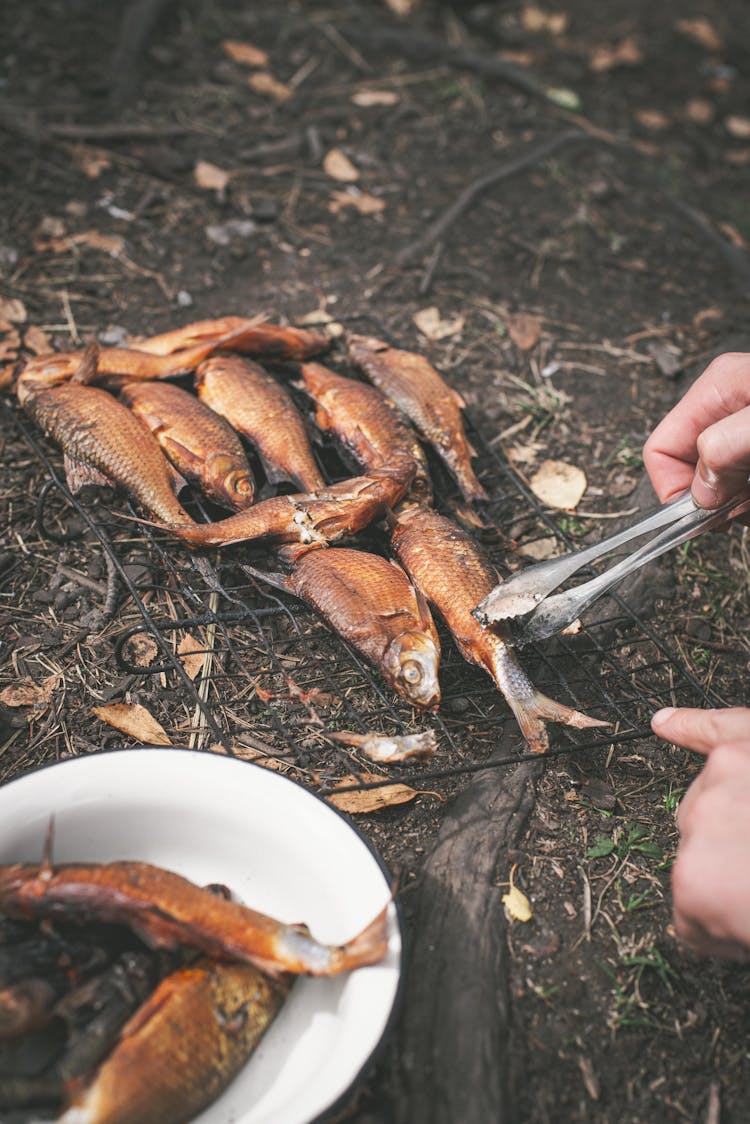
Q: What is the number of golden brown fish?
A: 12